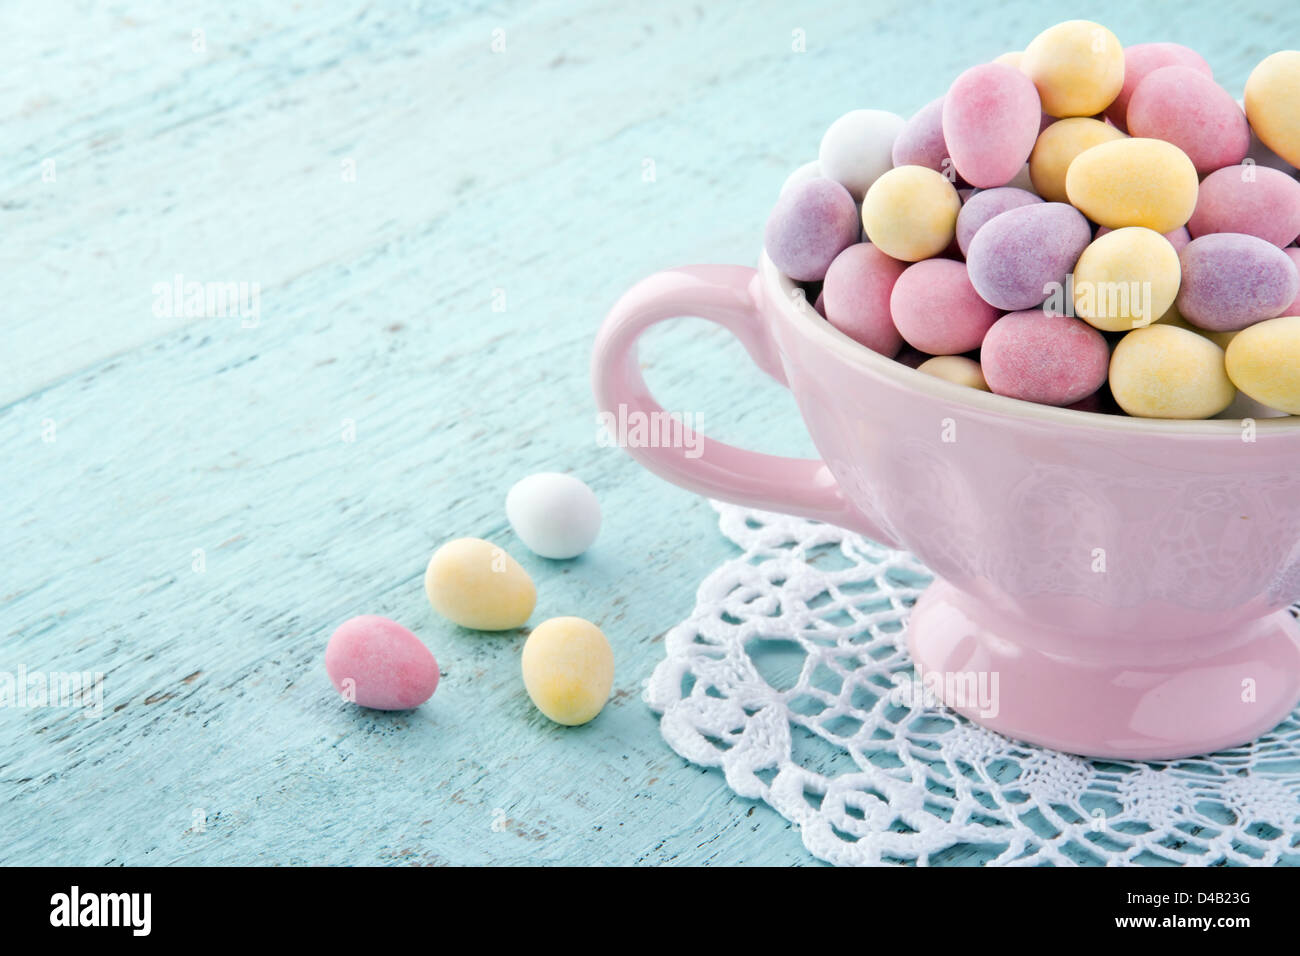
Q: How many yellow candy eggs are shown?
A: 13